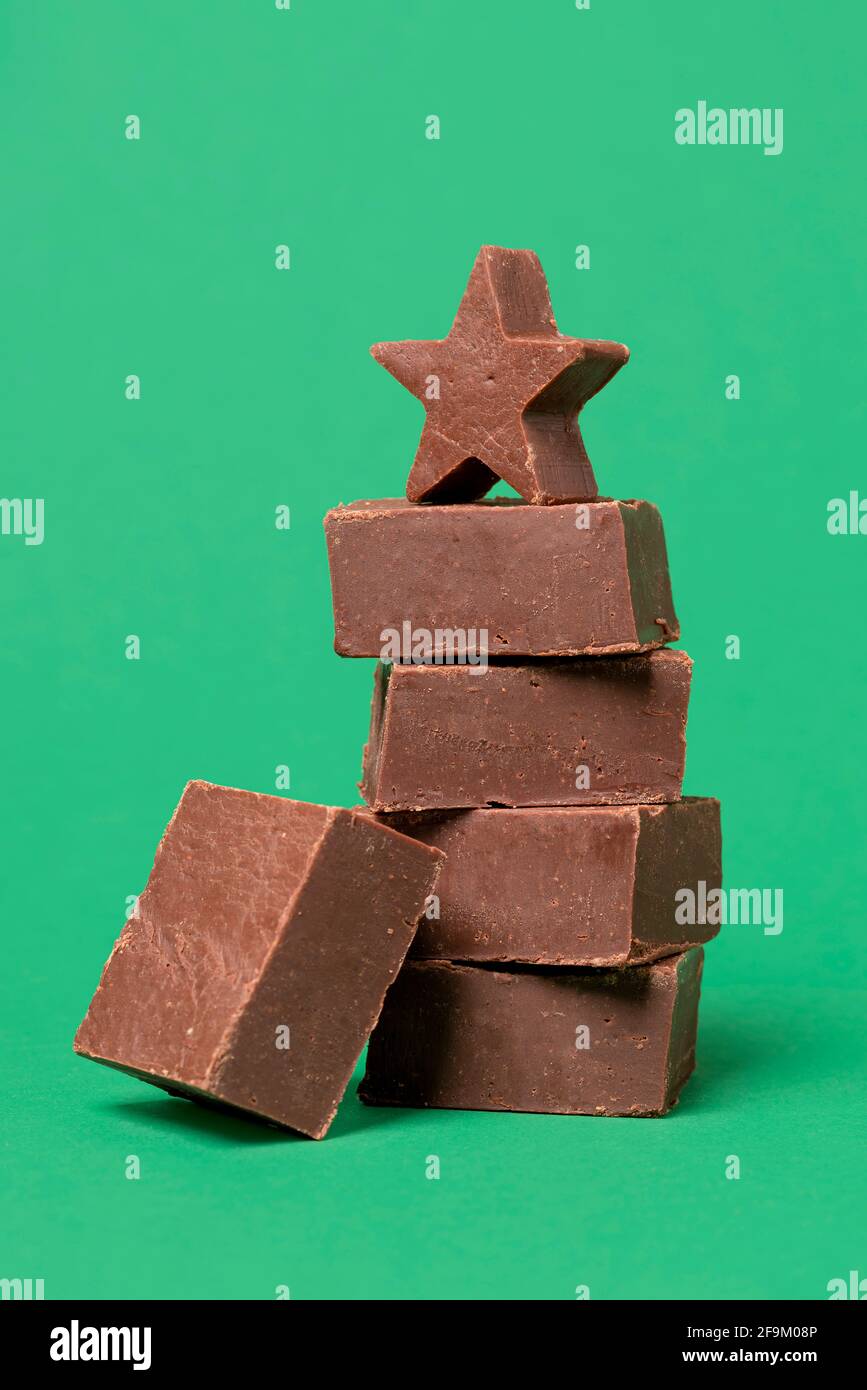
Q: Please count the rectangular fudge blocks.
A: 5